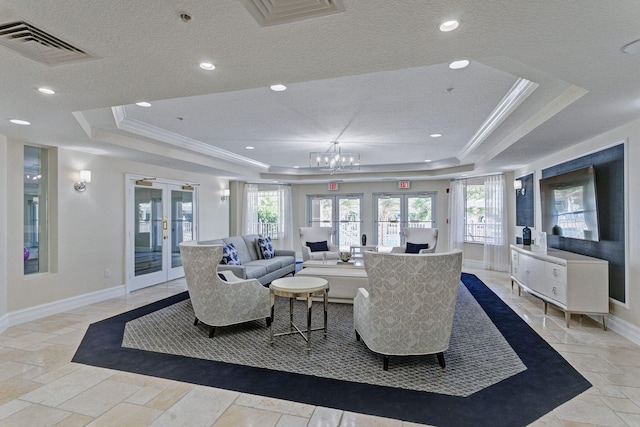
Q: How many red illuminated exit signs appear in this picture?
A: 2